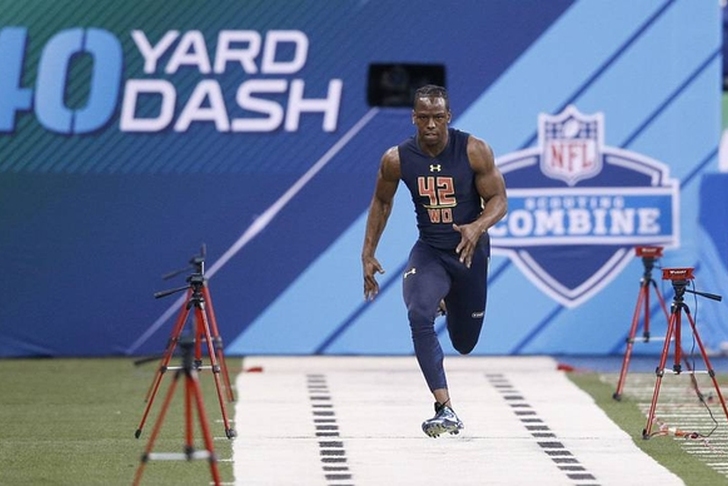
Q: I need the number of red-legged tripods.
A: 5